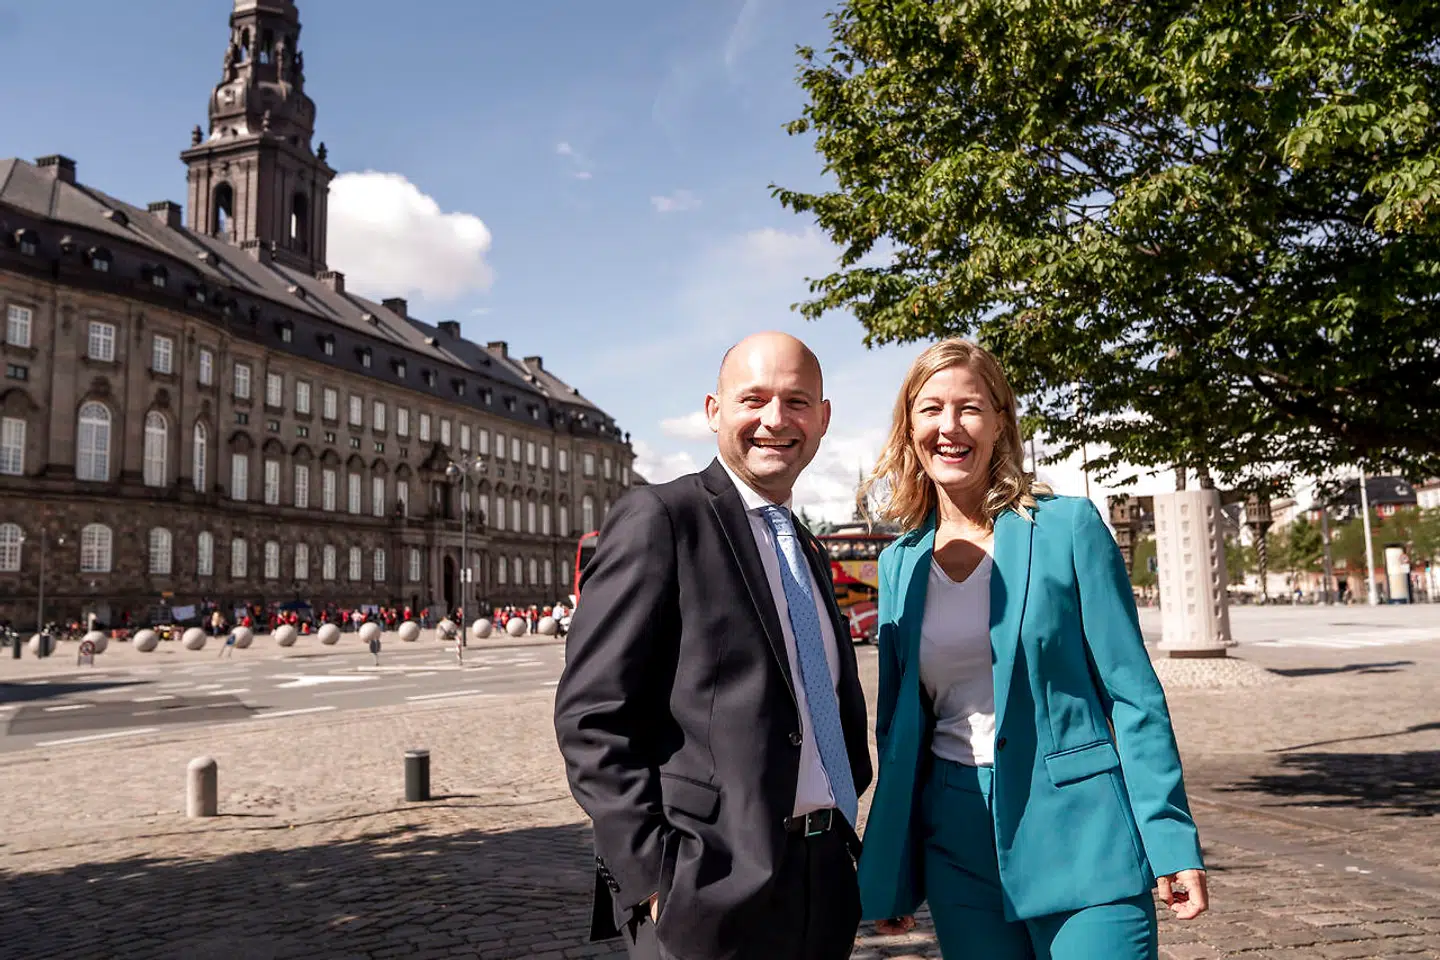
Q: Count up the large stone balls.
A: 13